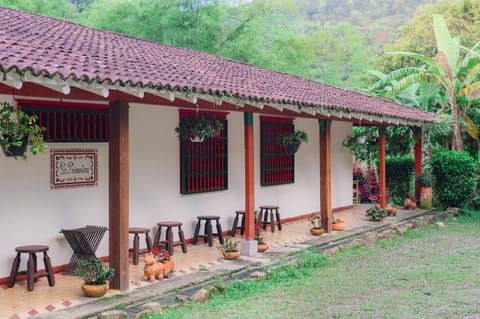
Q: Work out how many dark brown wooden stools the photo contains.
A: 6